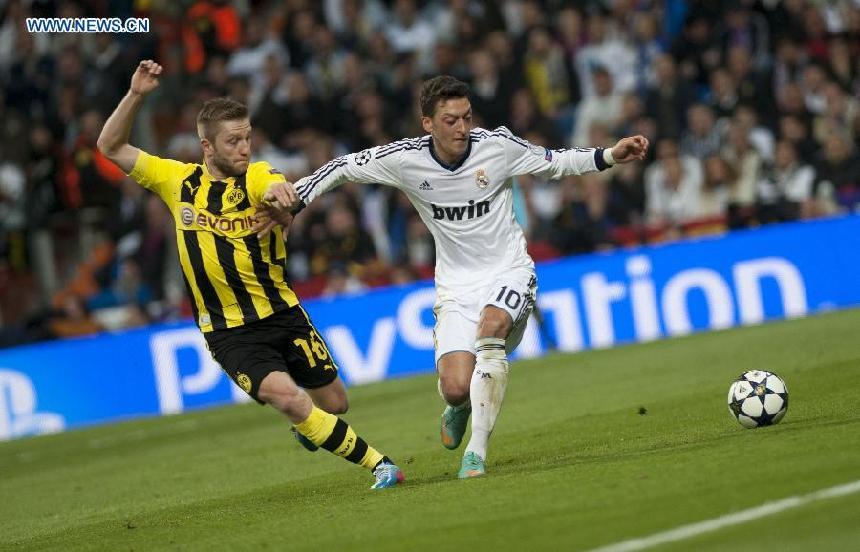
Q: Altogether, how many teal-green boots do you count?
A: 2